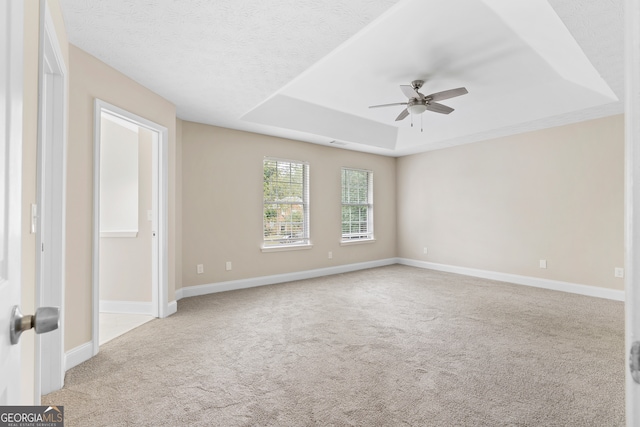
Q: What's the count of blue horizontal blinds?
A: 0